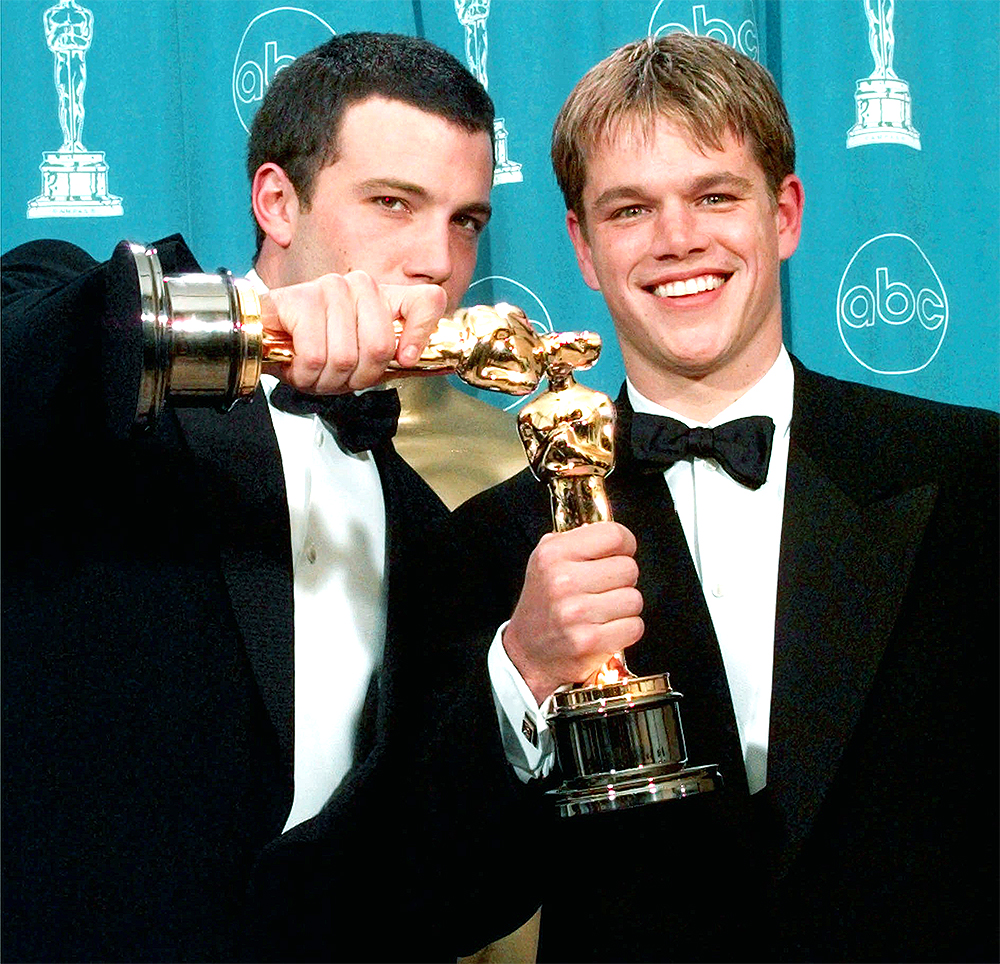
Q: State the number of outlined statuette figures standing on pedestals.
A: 3